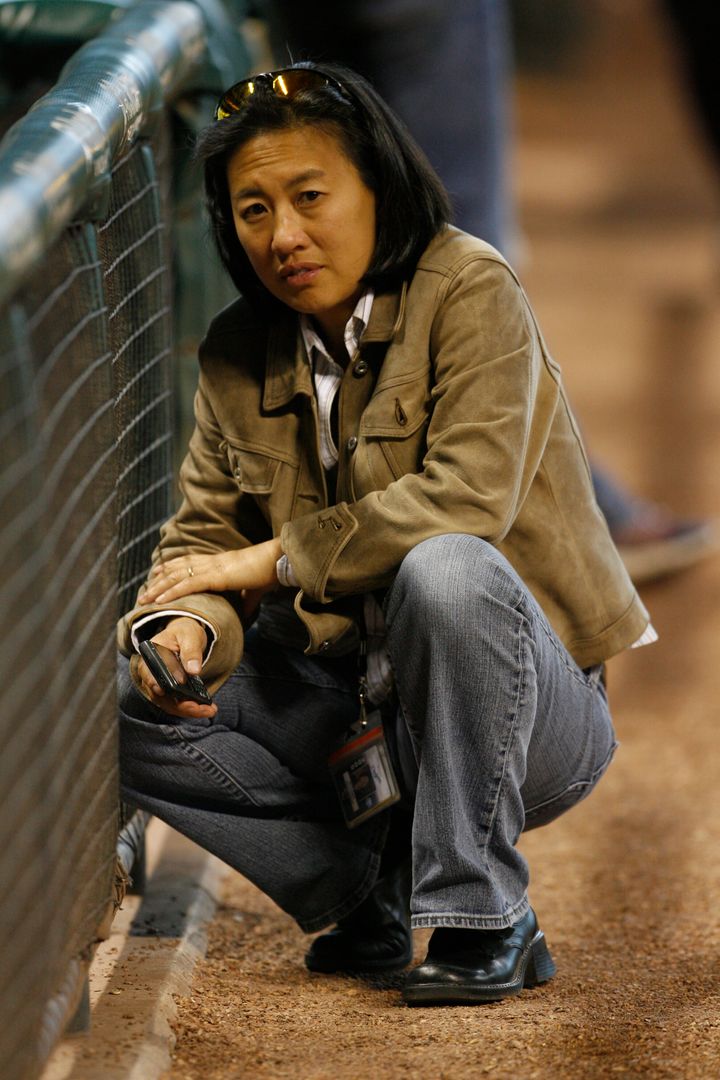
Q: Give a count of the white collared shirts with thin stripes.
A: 1